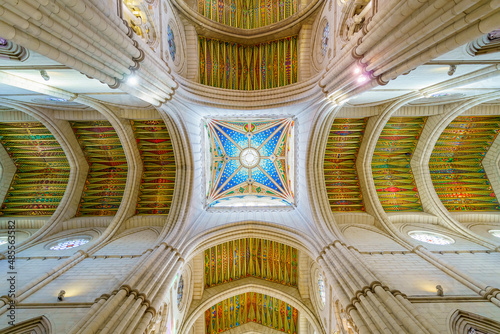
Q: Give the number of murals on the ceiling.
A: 11